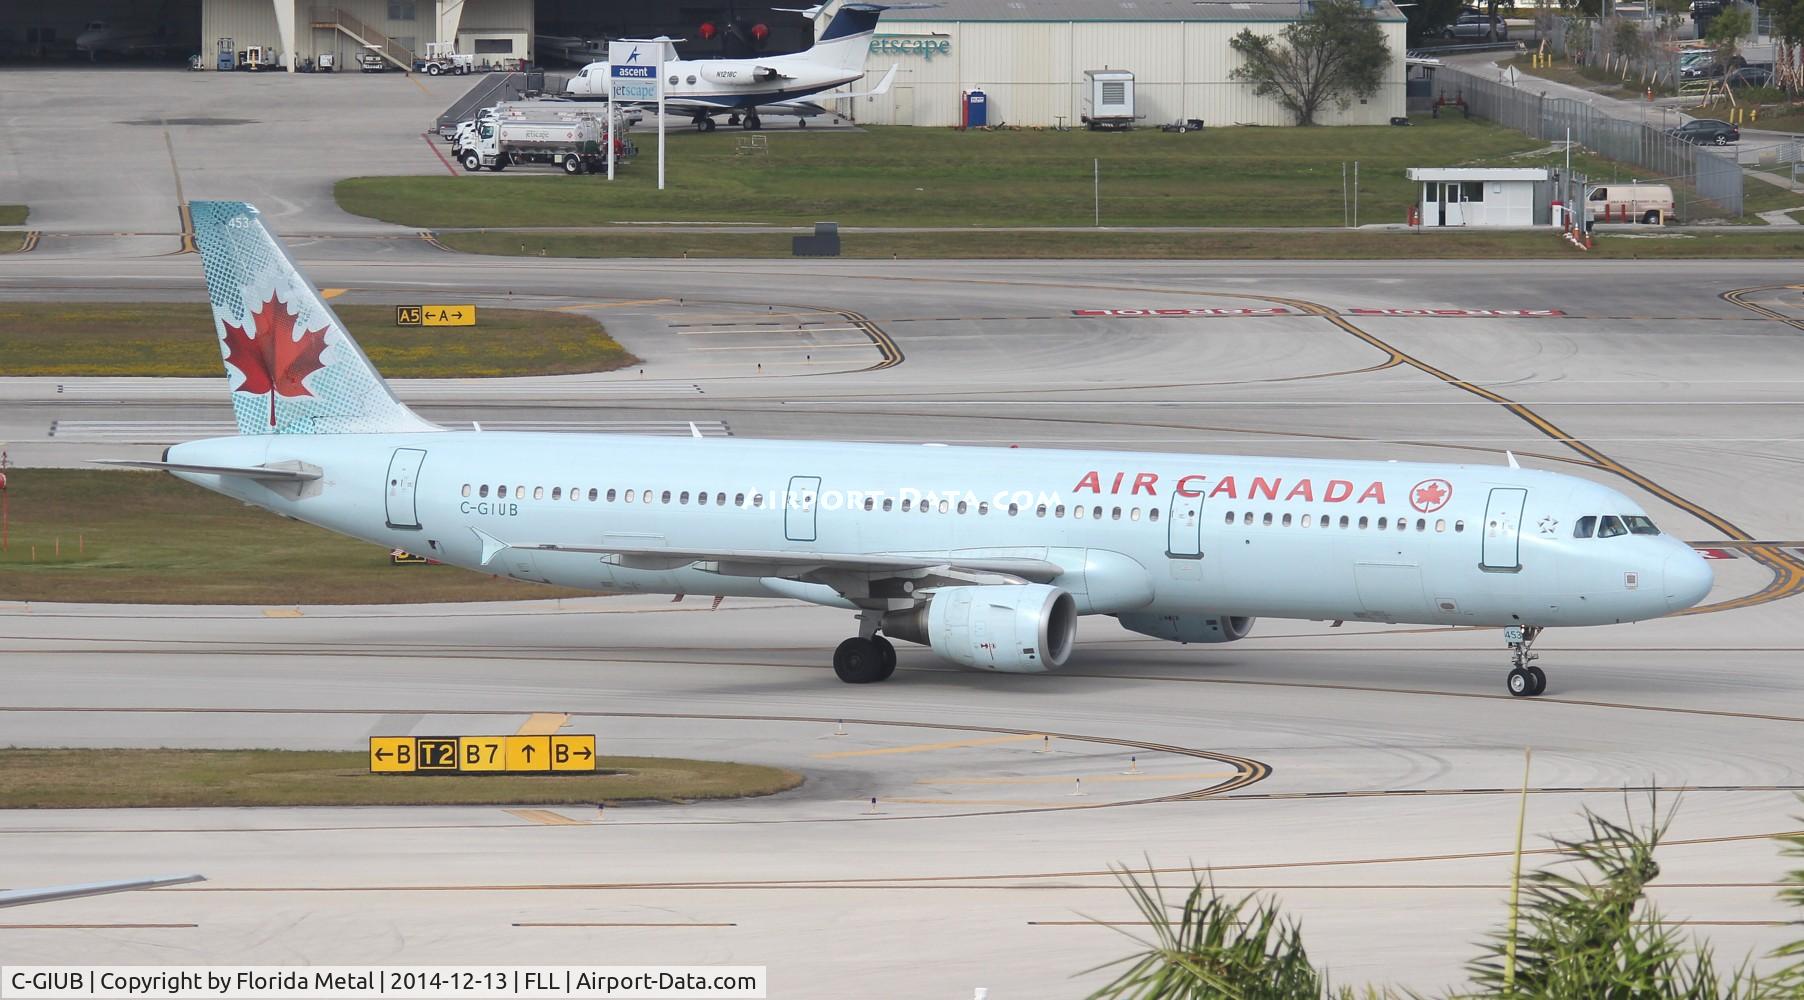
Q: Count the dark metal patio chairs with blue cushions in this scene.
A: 0